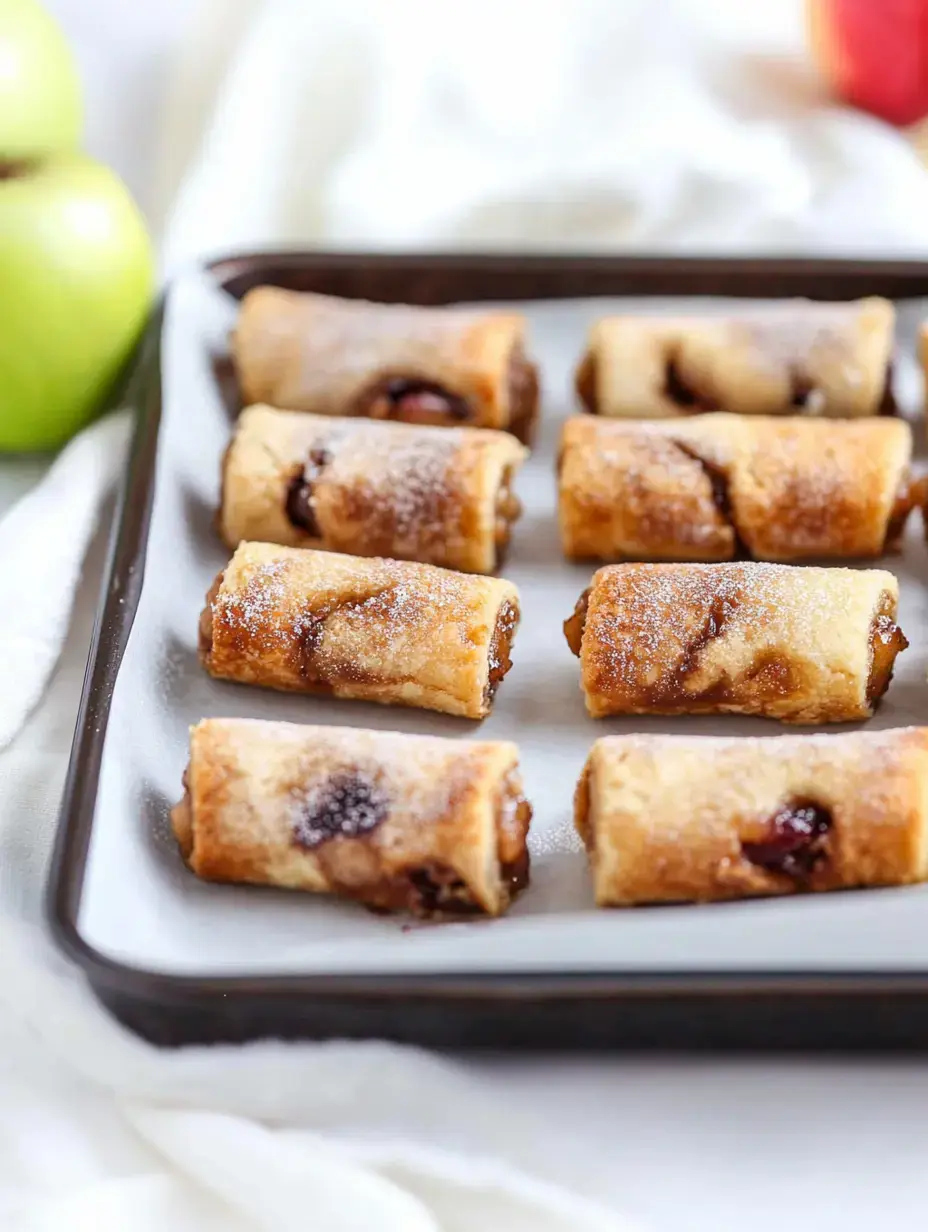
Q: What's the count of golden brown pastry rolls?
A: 8